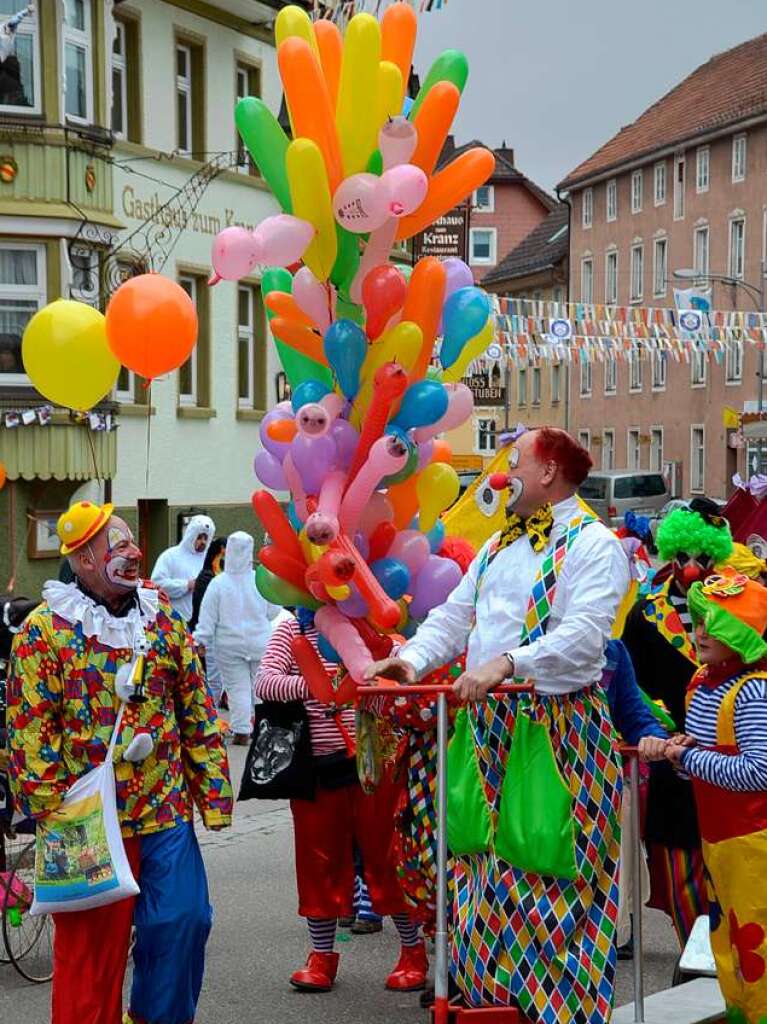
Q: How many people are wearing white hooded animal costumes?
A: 2